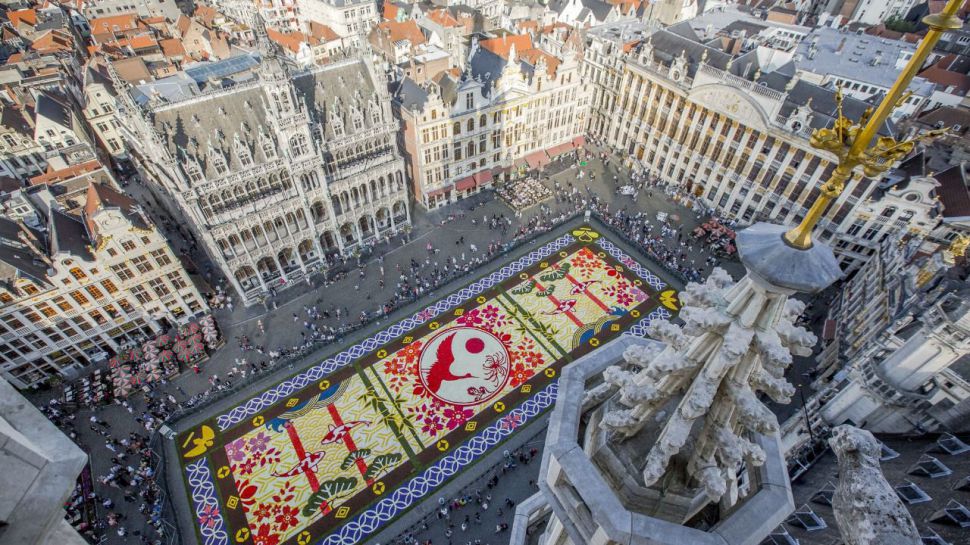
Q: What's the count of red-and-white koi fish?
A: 4